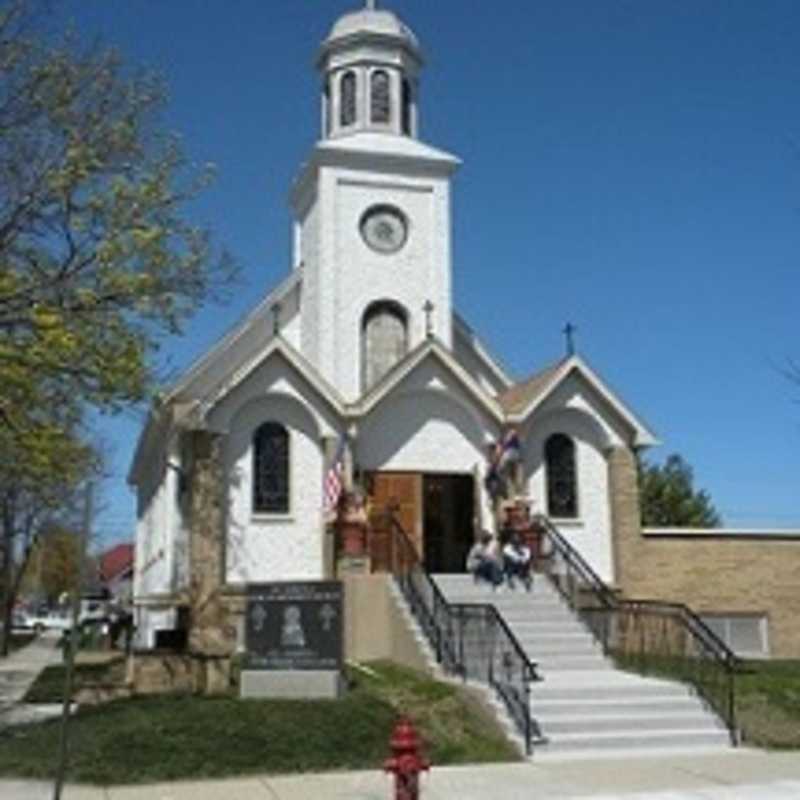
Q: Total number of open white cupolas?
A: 1